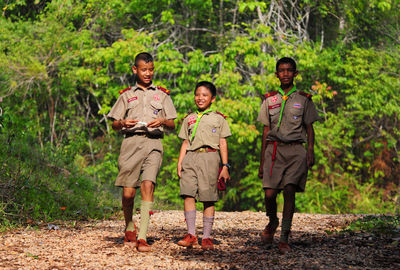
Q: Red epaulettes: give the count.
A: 6